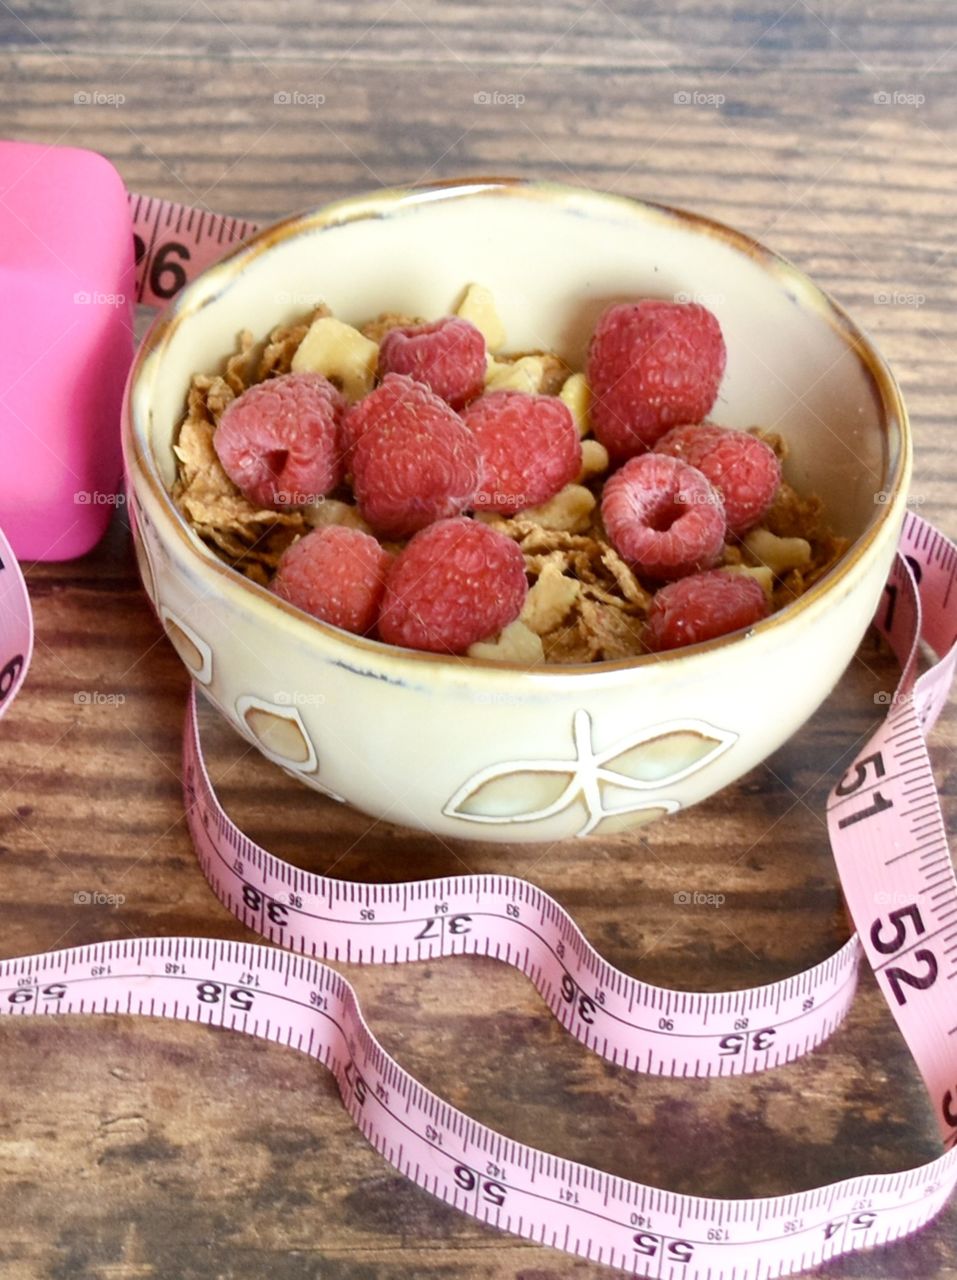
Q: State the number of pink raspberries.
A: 10